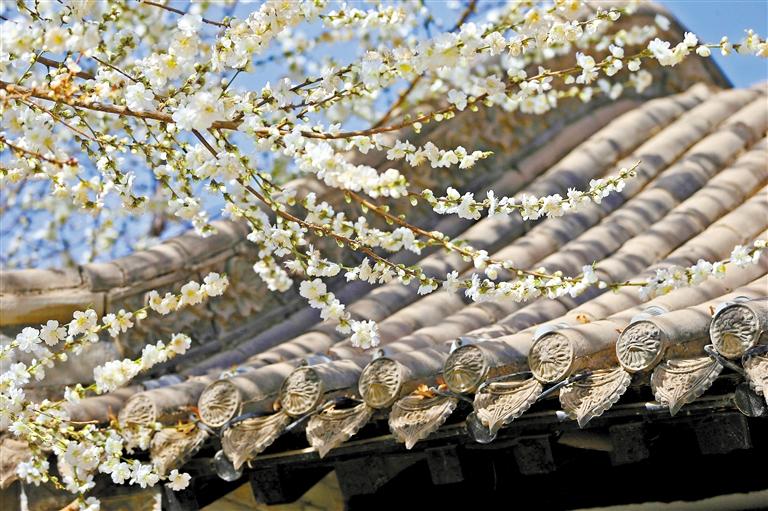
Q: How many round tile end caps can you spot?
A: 8